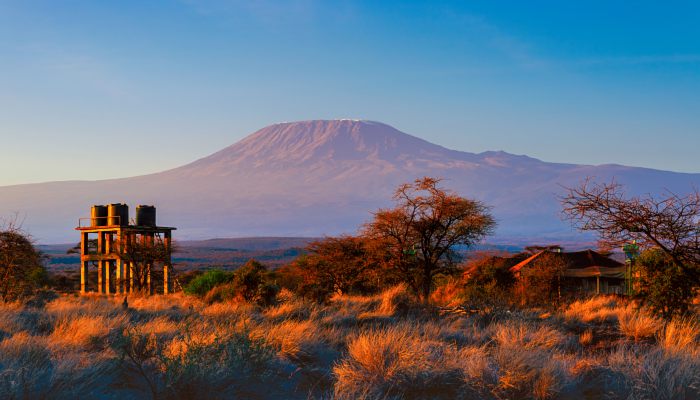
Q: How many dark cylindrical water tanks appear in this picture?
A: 3